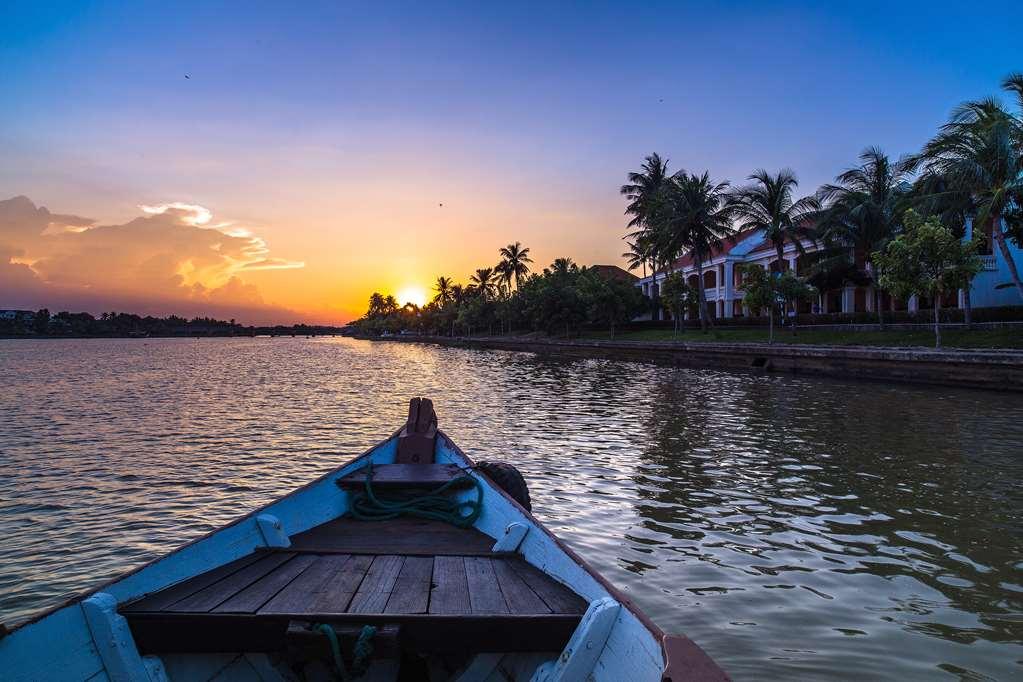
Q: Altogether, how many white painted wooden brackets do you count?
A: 4